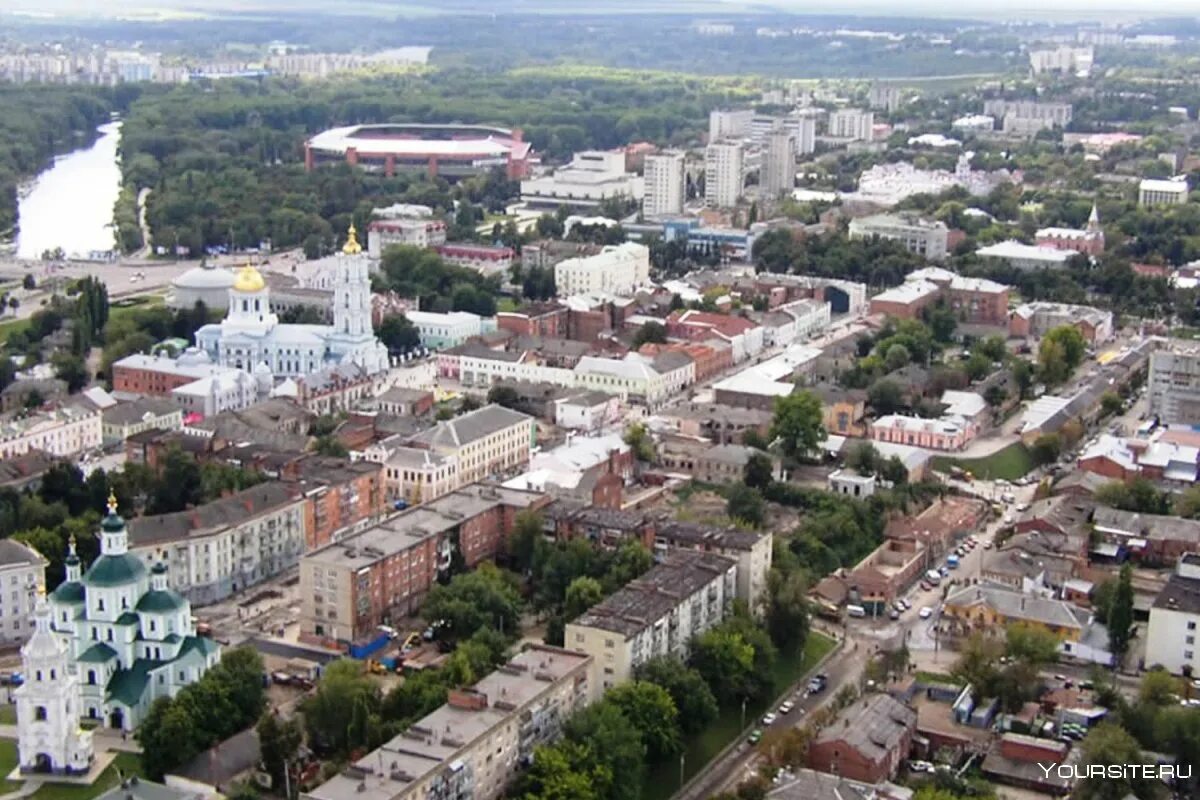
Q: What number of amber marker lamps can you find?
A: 0